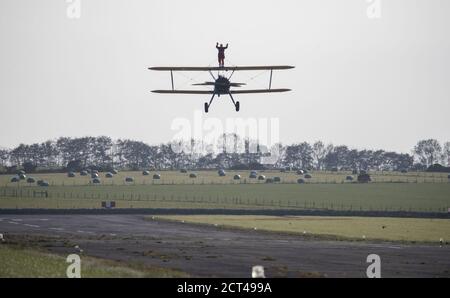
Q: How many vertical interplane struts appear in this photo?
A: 2